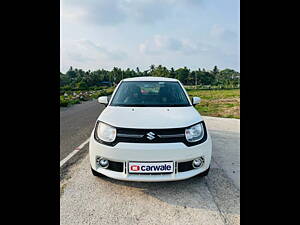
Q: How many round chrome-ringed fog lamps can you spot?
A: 2